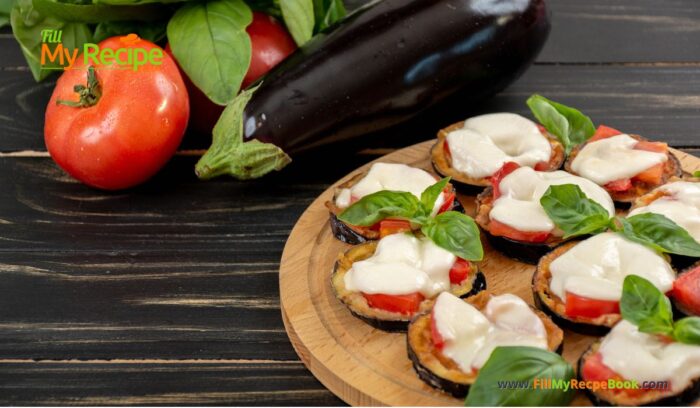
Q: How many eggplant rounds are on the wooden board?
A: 10